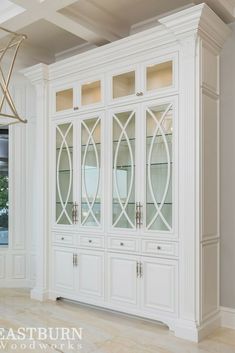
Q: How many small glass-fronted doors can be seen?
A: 4